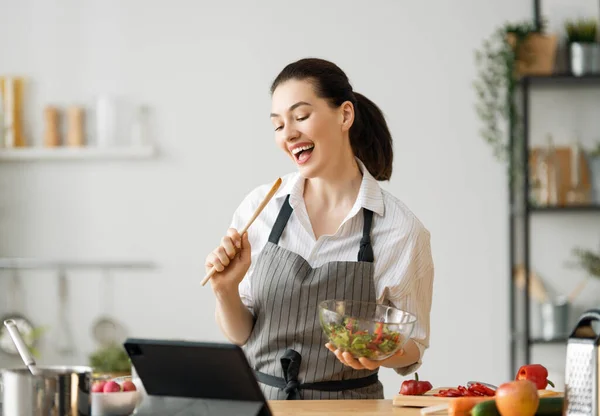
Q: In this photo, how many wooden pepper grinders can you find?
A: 2